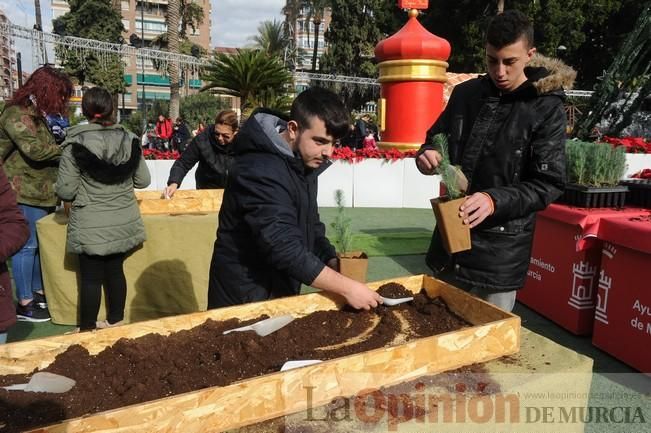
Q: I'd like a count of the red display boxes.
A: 2